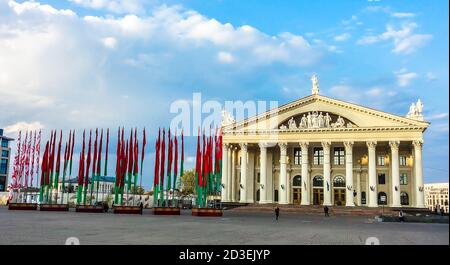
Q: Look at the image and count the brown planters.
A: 6